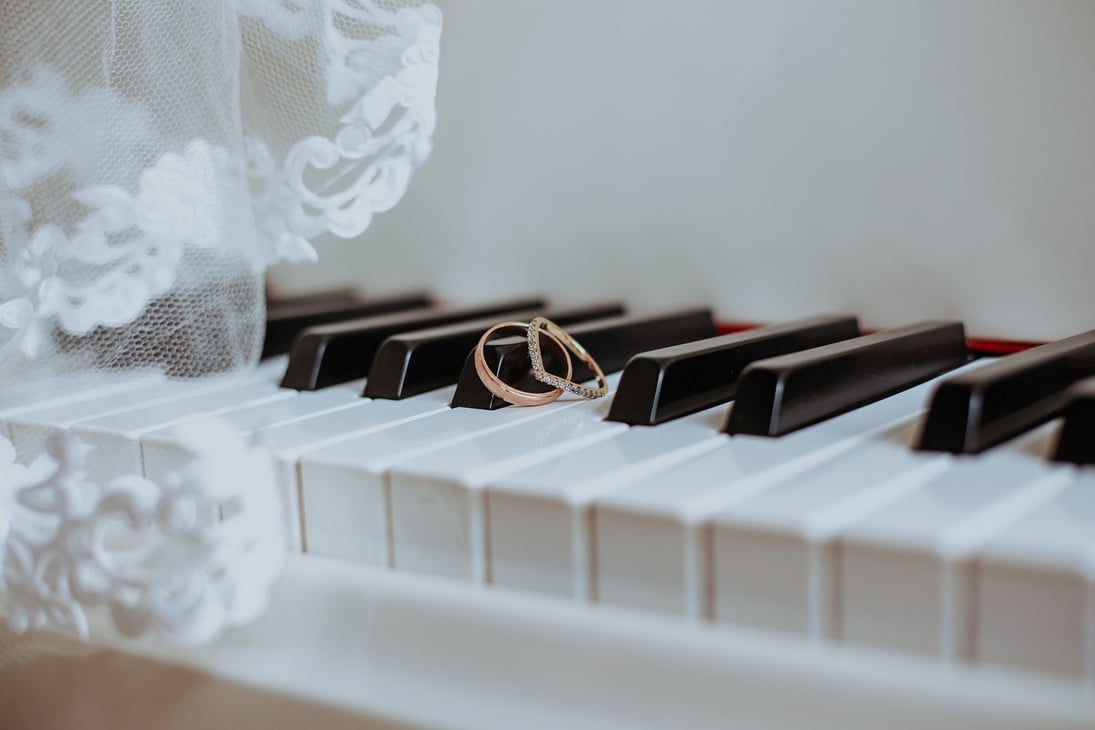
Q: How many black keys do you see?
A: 9